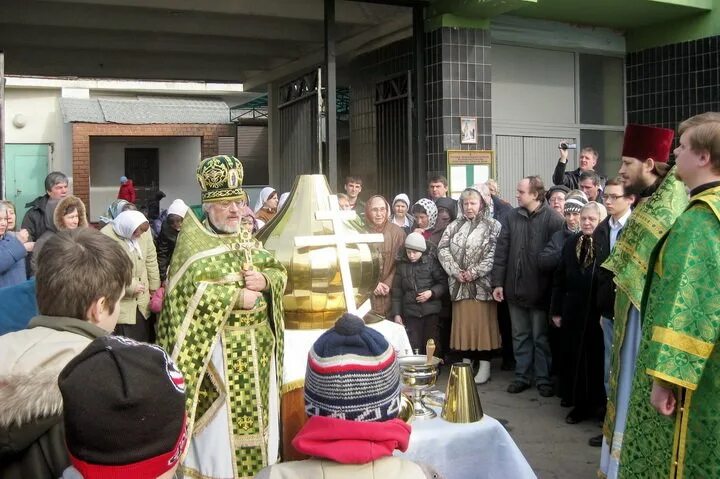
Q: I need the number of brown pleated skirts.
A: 1